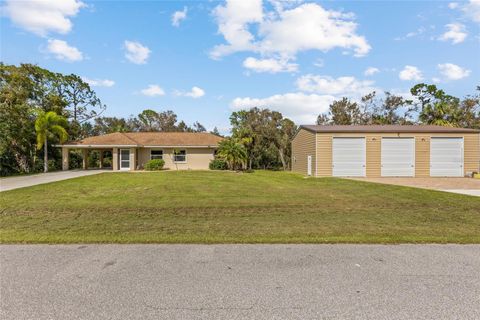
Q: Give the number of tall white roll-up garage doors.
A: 3